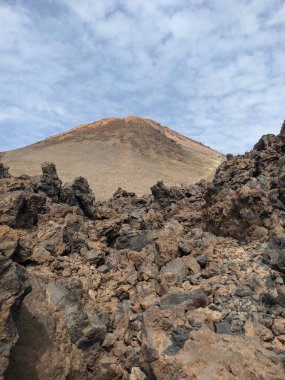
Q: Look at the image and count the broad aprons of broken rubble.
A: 1